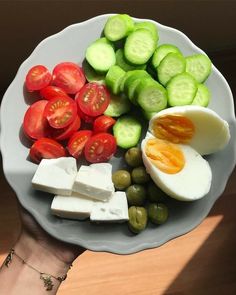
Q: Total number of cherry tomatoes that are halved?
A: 11